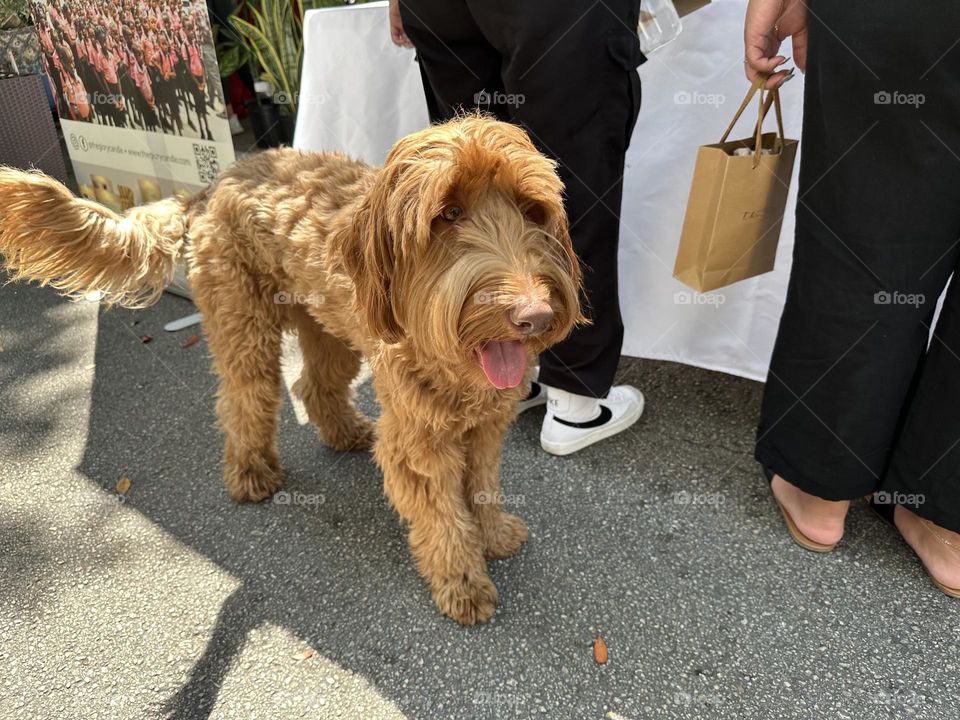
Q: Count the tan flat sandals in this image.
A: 2